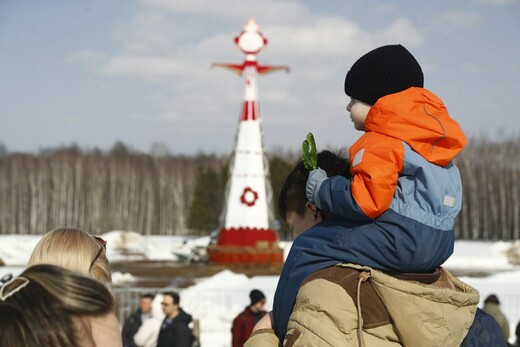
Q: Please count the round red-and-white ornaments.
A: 2